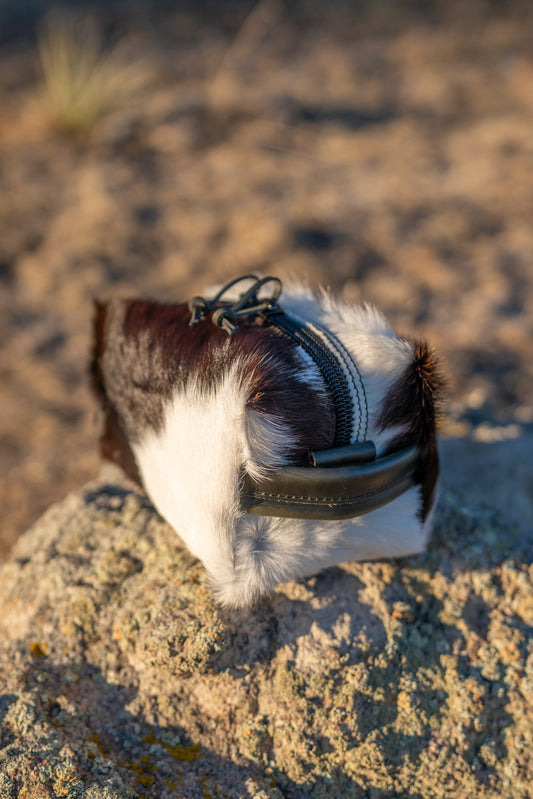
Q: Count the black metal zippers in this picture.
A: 1